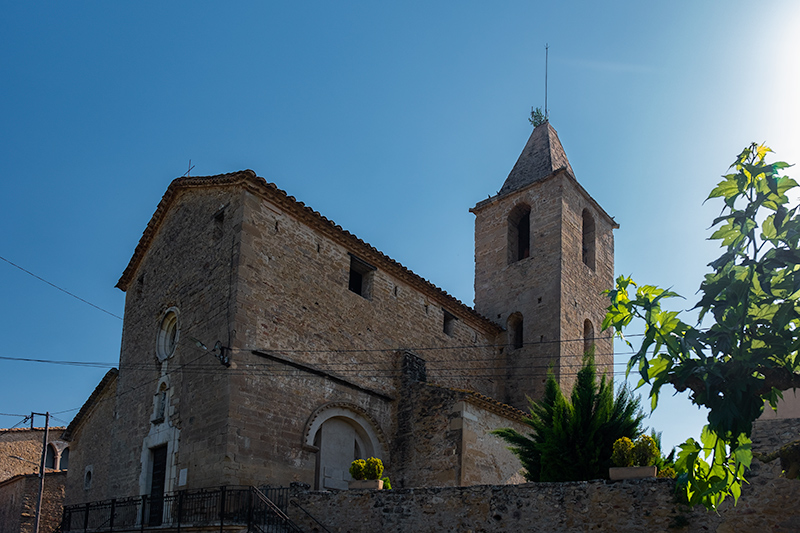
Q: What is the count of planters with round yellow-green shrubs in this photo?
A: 2